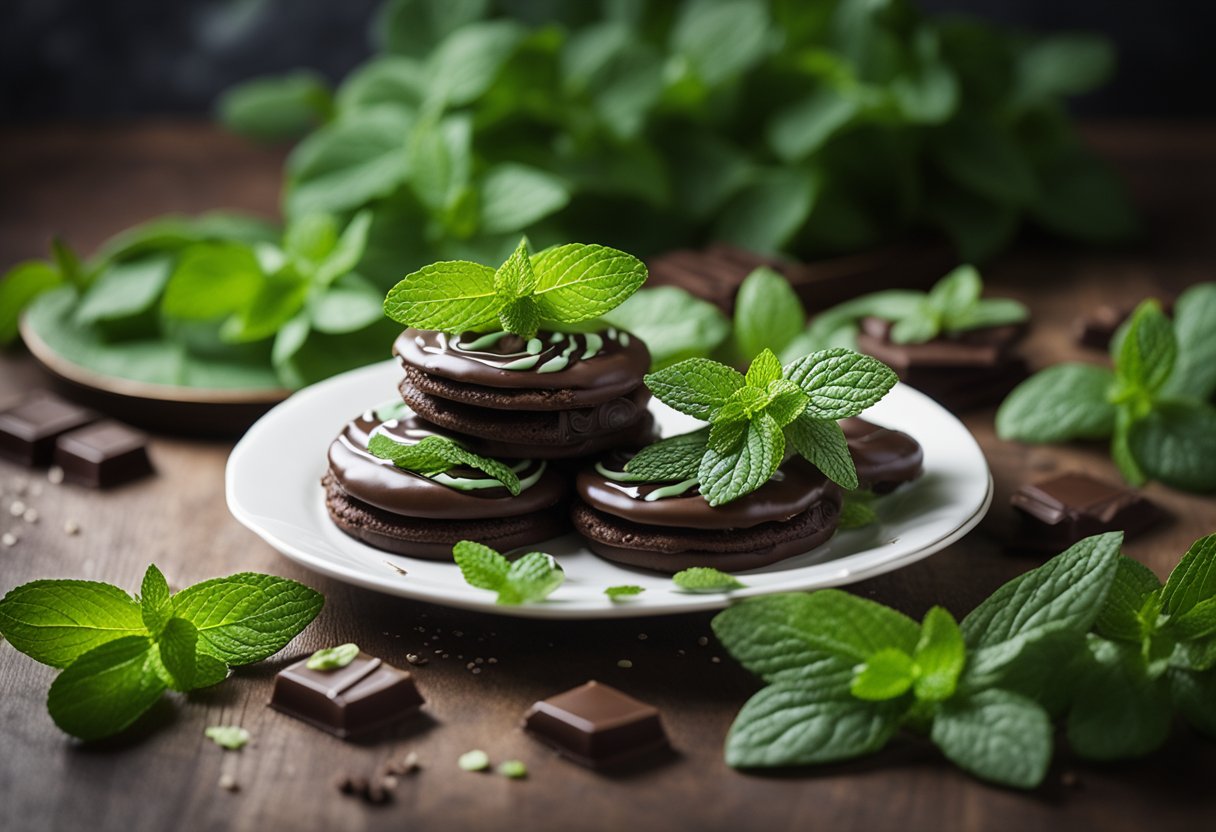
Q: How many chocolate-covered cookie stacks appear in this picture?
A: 3